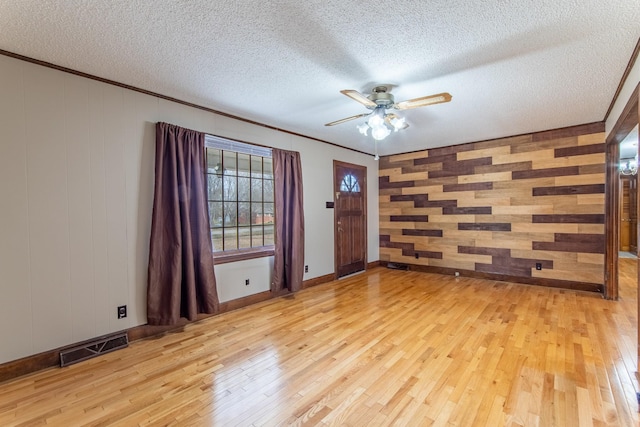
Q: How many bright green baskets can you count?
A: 0